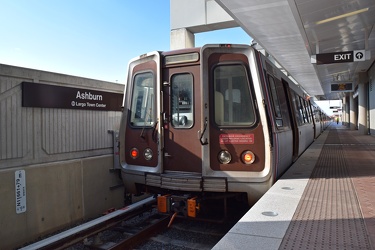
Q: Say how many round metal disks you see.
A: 2